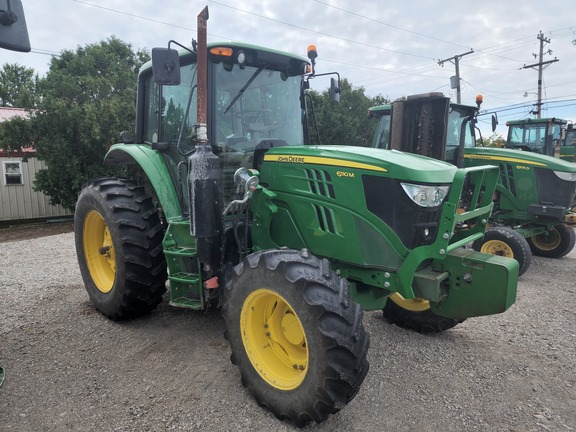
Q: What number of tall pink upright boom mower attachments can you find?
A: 0